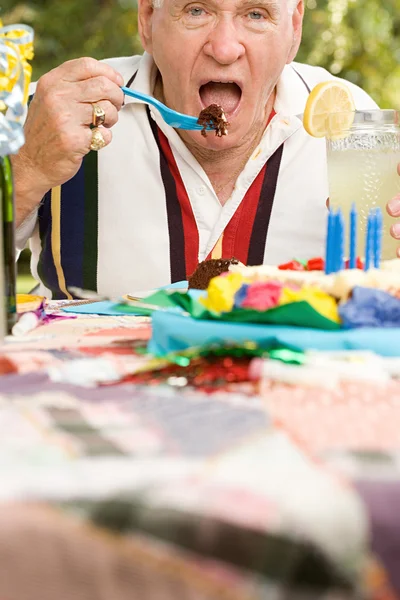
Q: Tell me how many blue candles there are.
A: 5